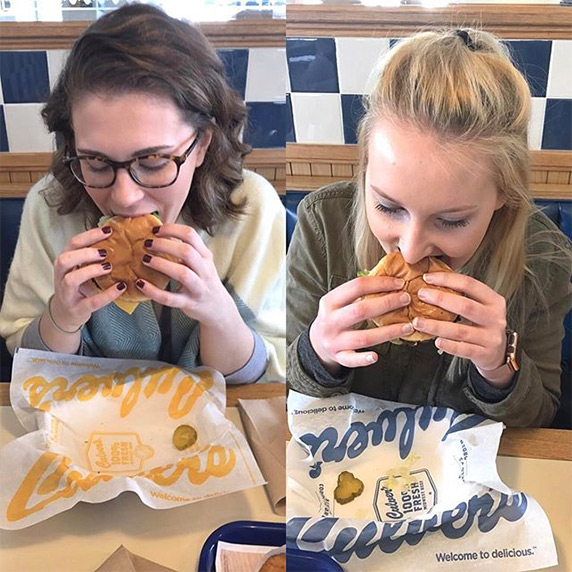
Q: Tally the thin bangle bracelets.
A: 1